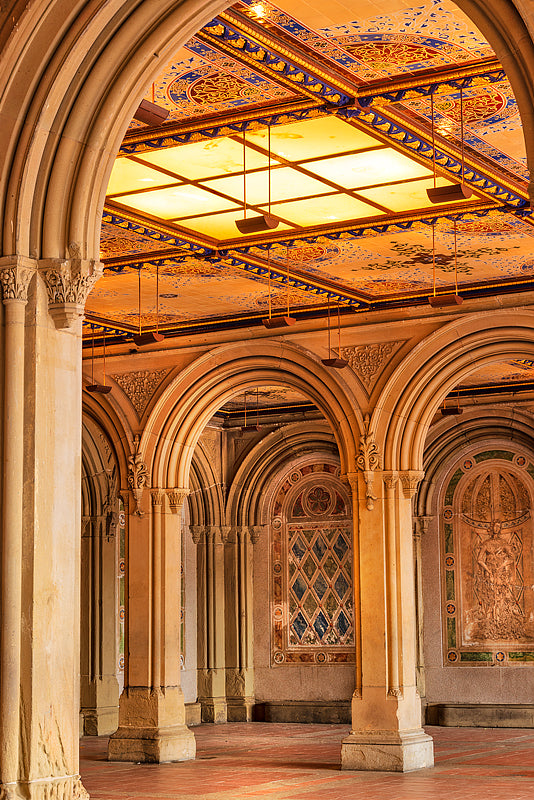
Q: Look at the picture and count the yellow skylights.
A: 9